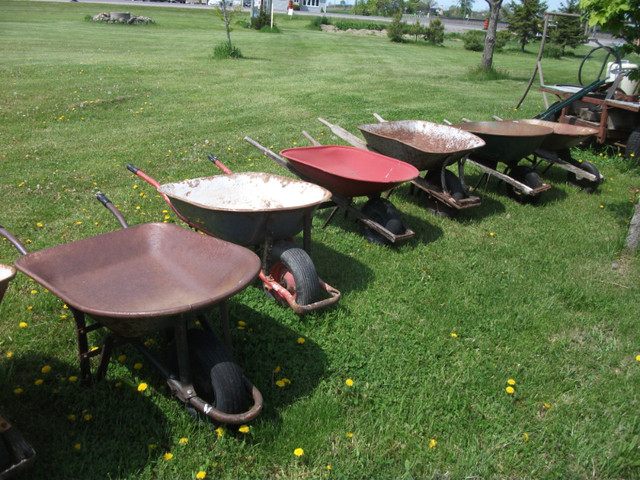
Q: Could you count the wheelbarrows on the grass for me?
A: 7